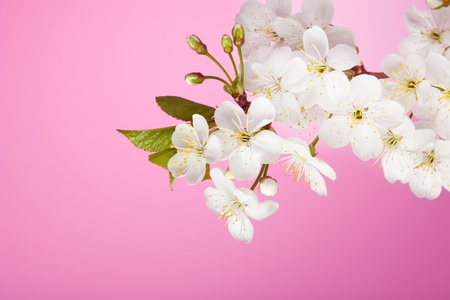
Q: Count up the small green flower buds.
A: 4